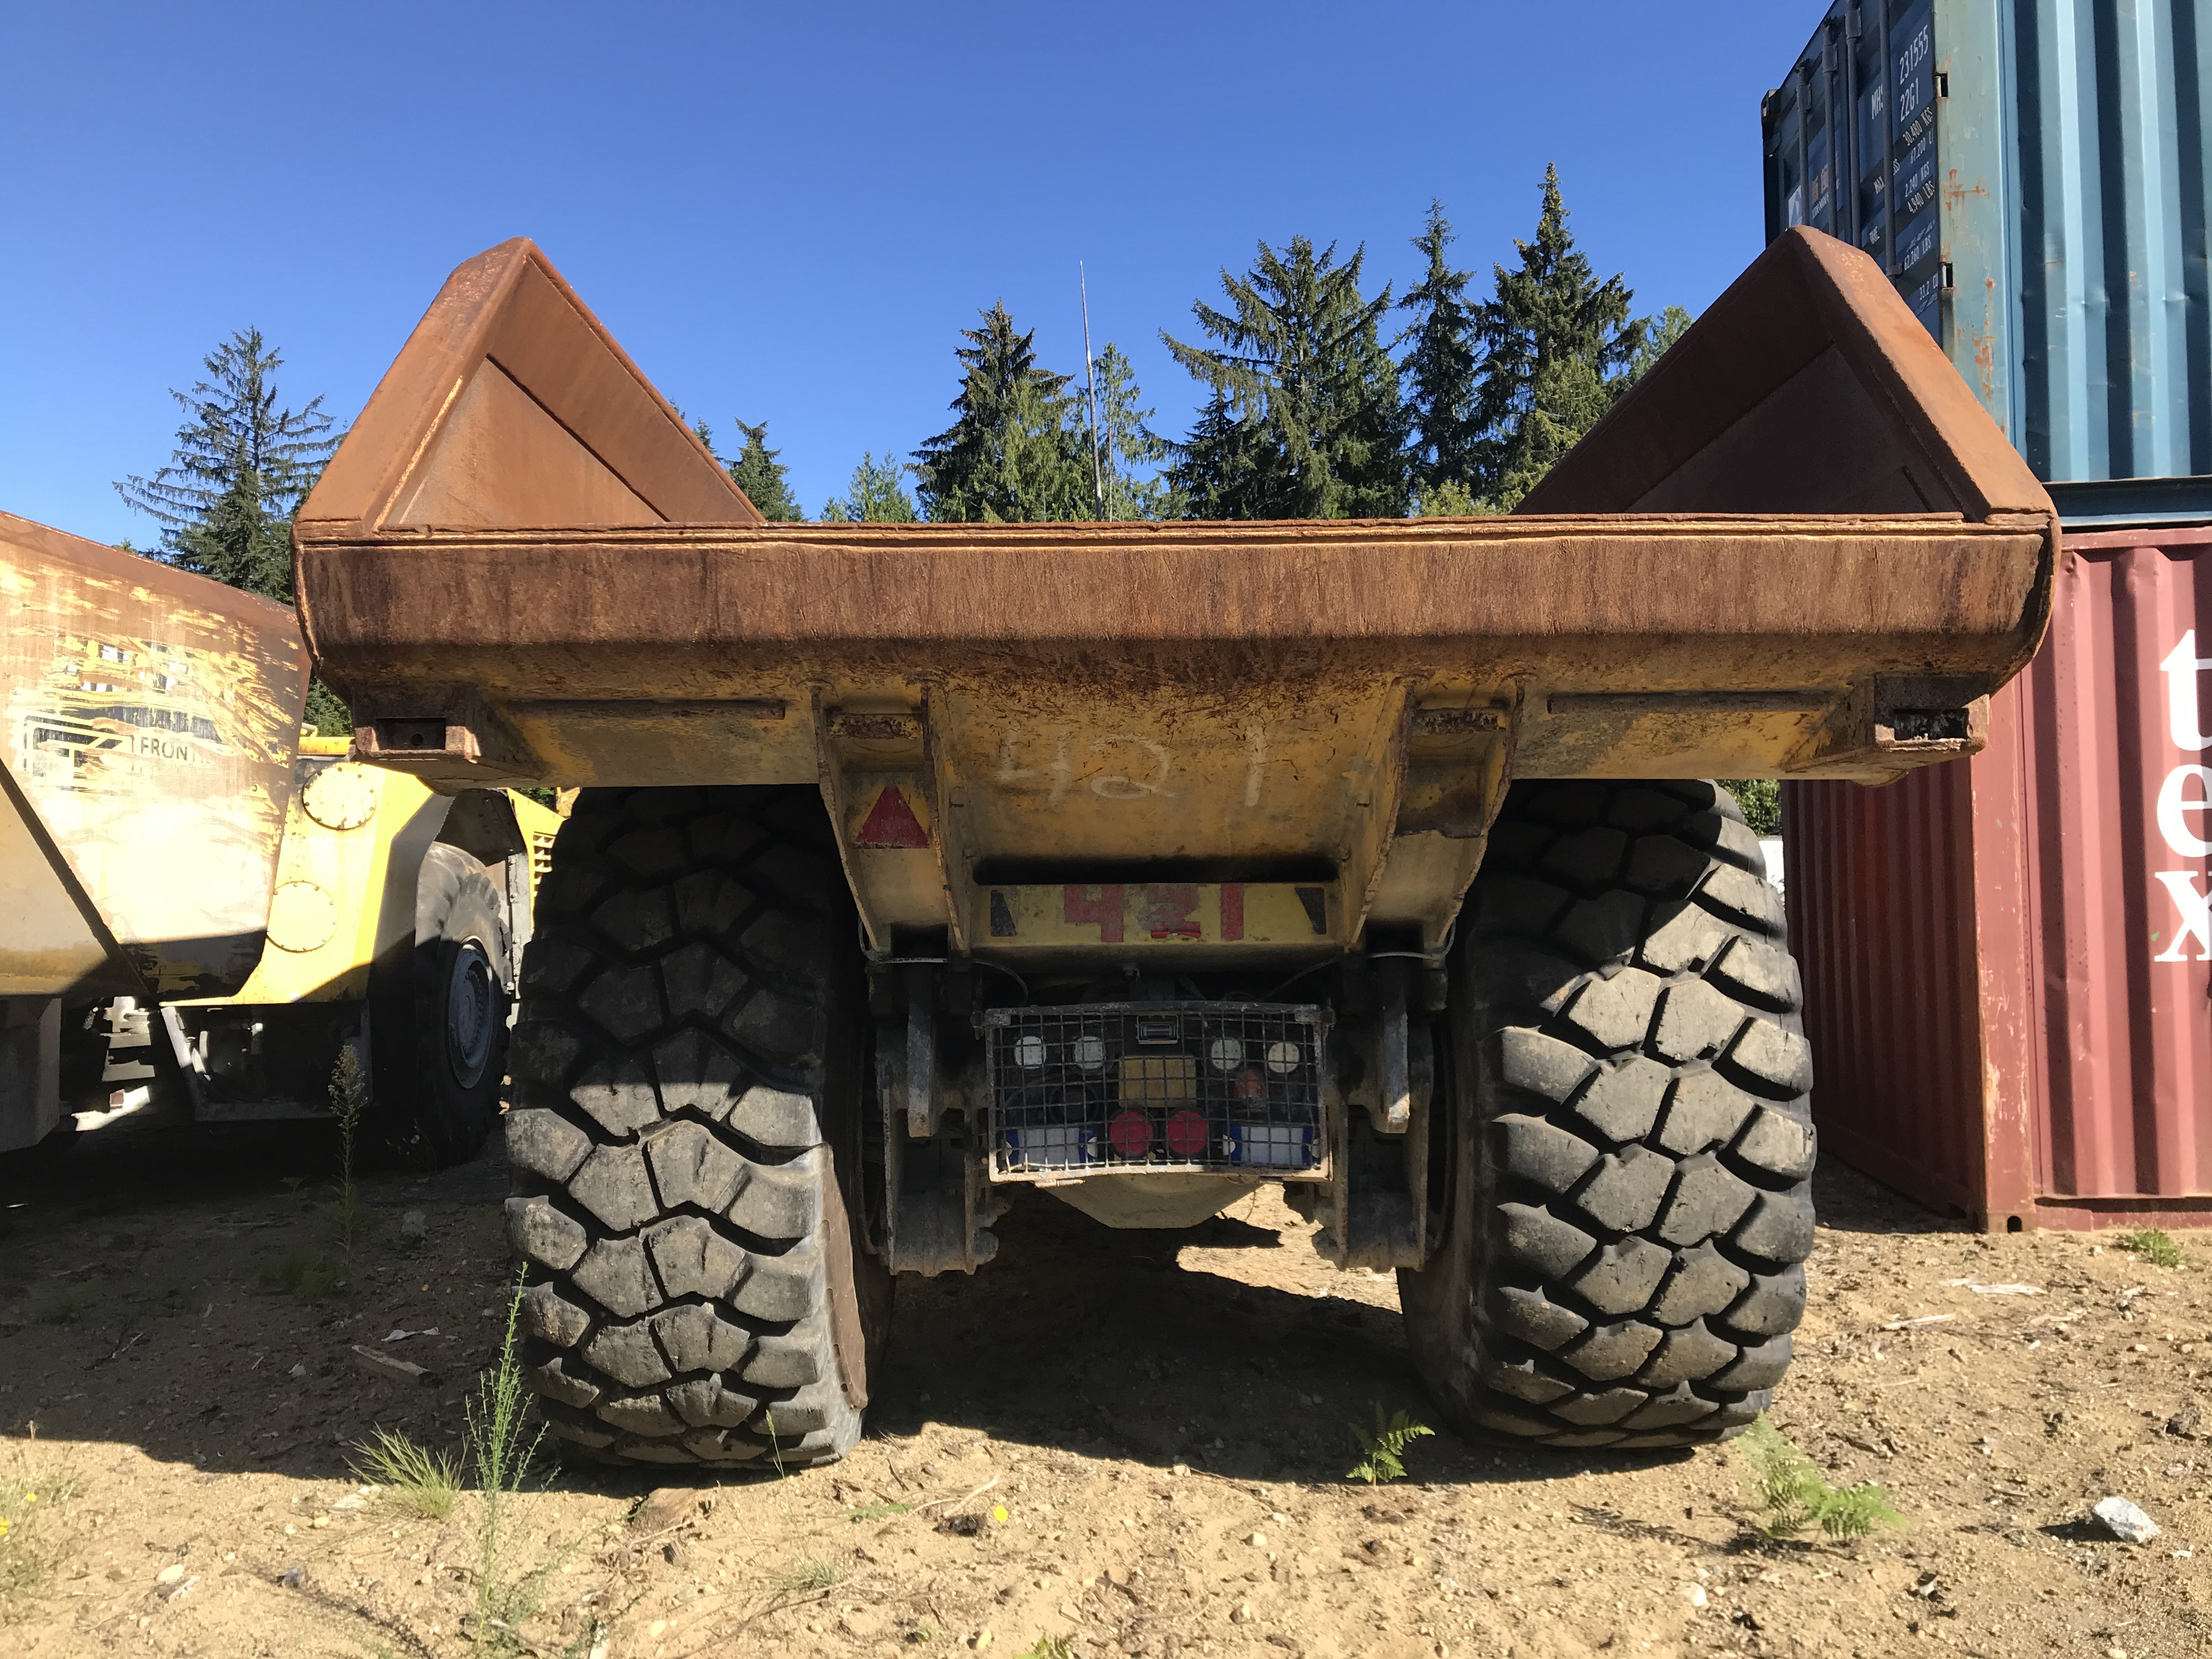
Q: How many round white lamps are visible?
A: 4